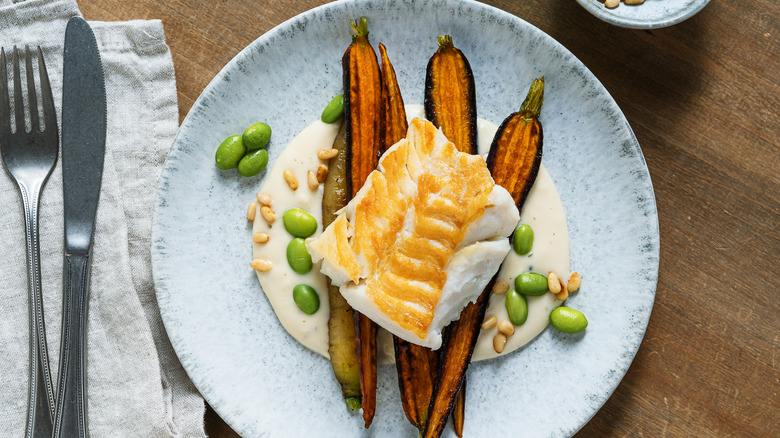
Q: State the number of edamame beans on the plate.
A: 11